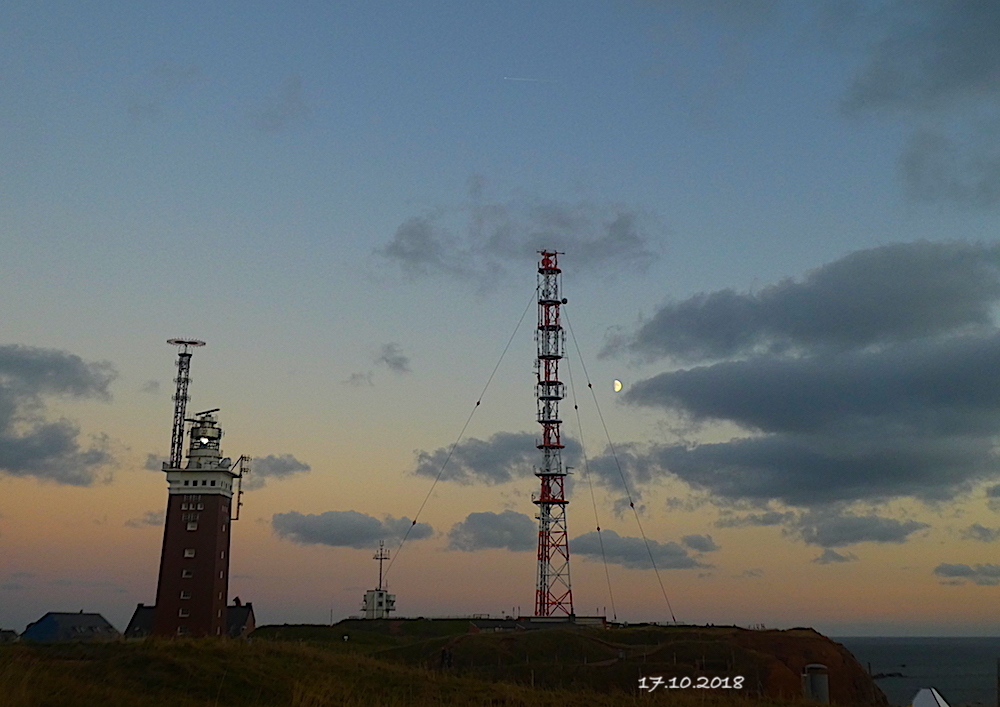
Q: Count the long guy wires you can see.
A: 3